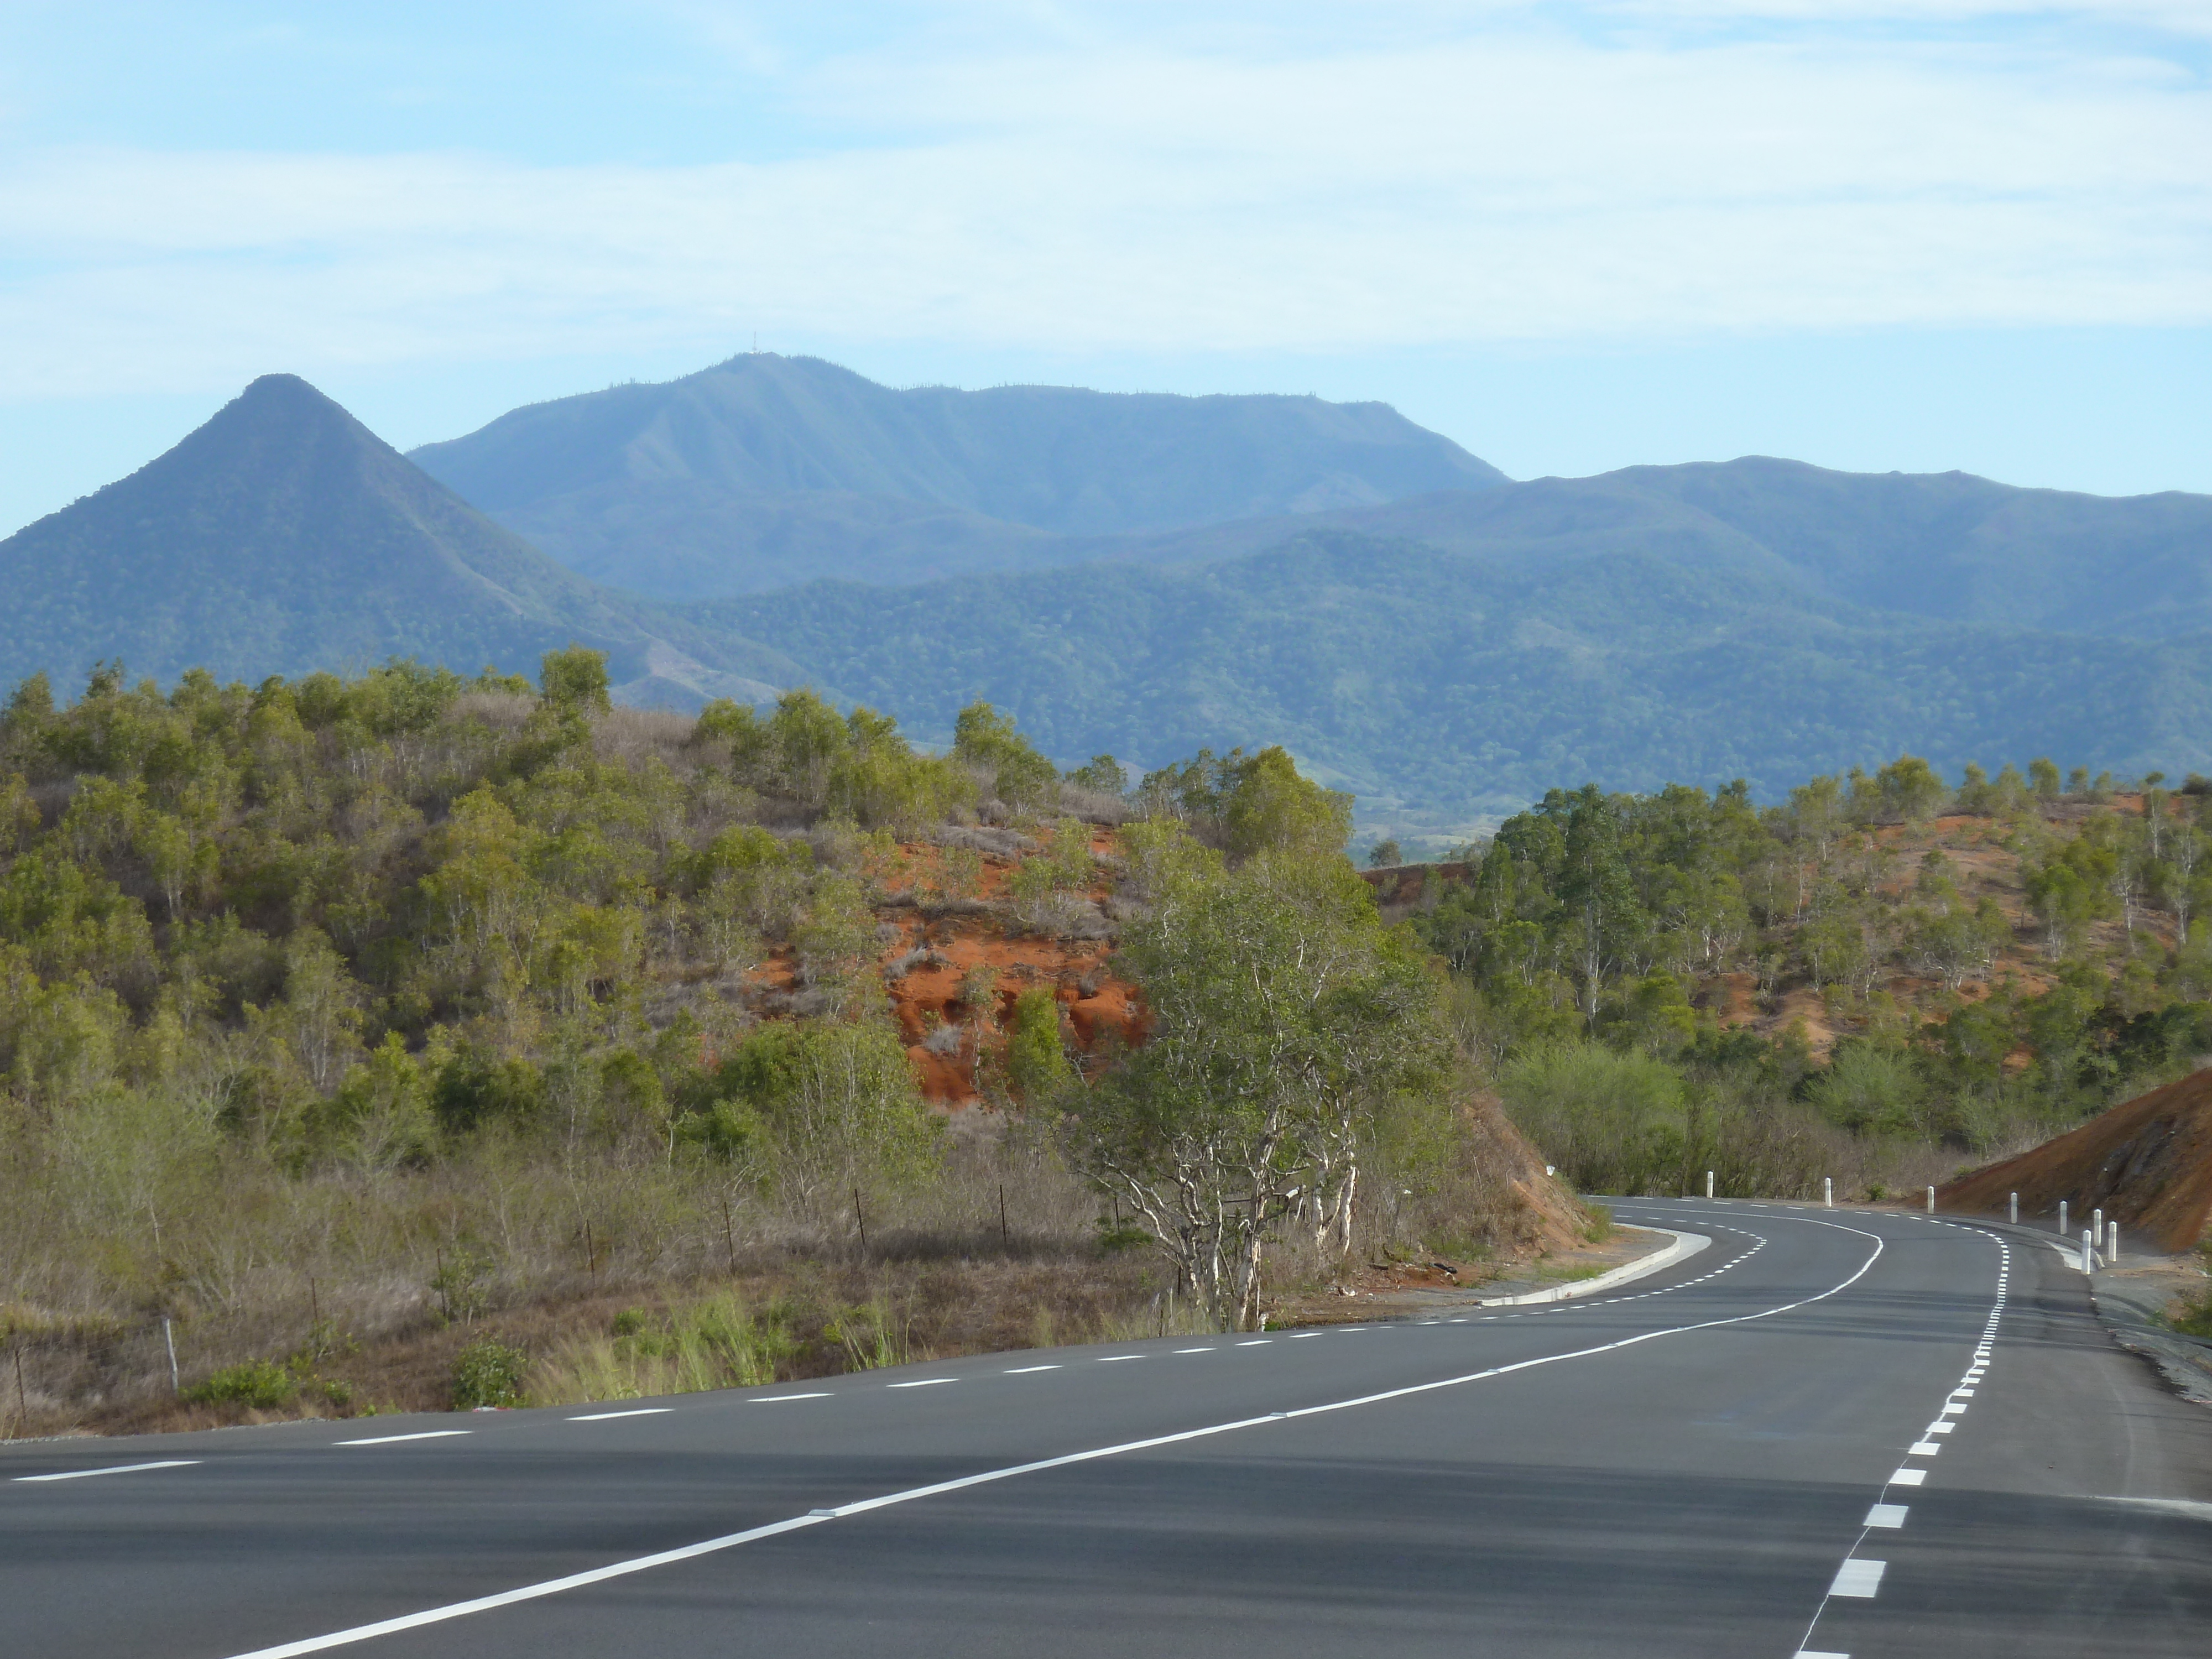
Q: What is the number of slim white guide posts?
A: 8